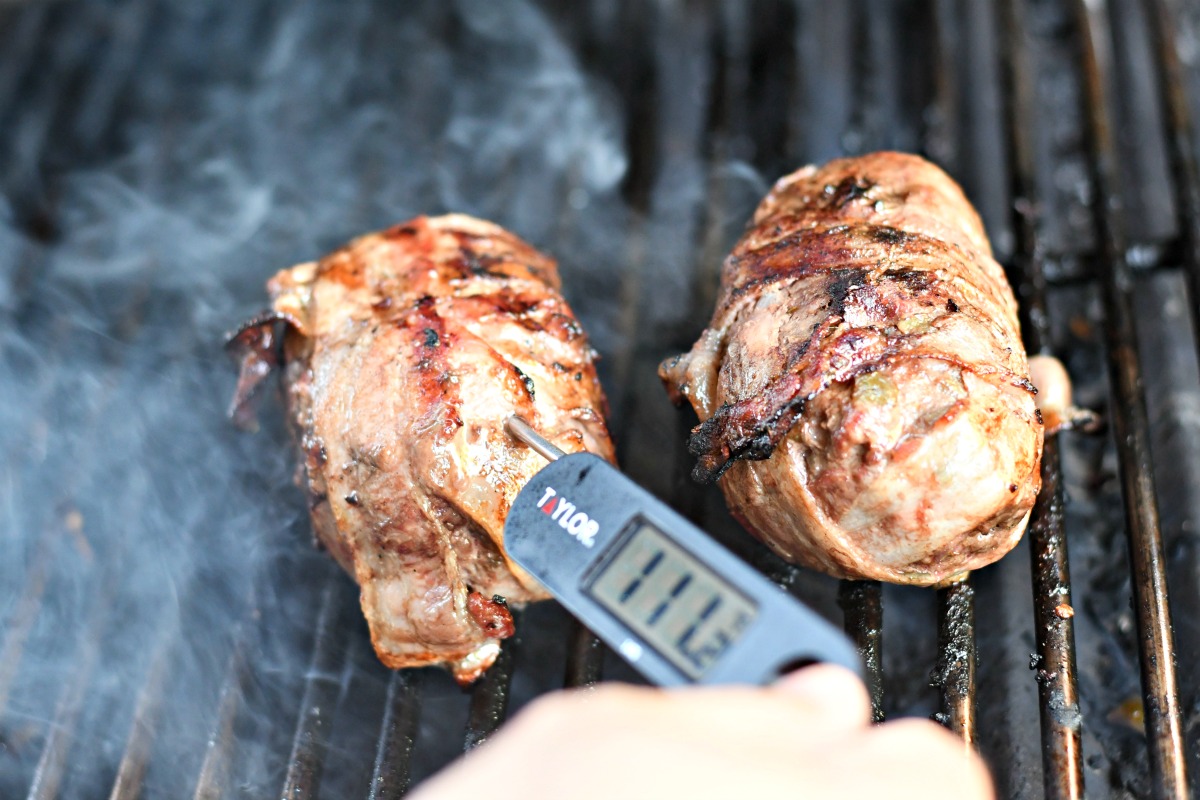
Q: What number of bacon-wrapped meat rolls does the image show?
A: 2